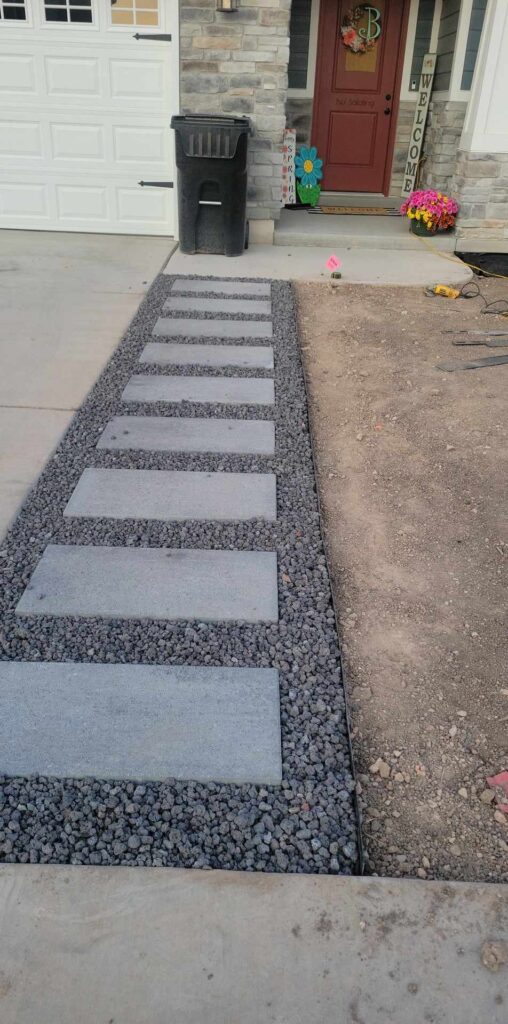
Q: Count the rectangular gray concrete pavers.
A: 9